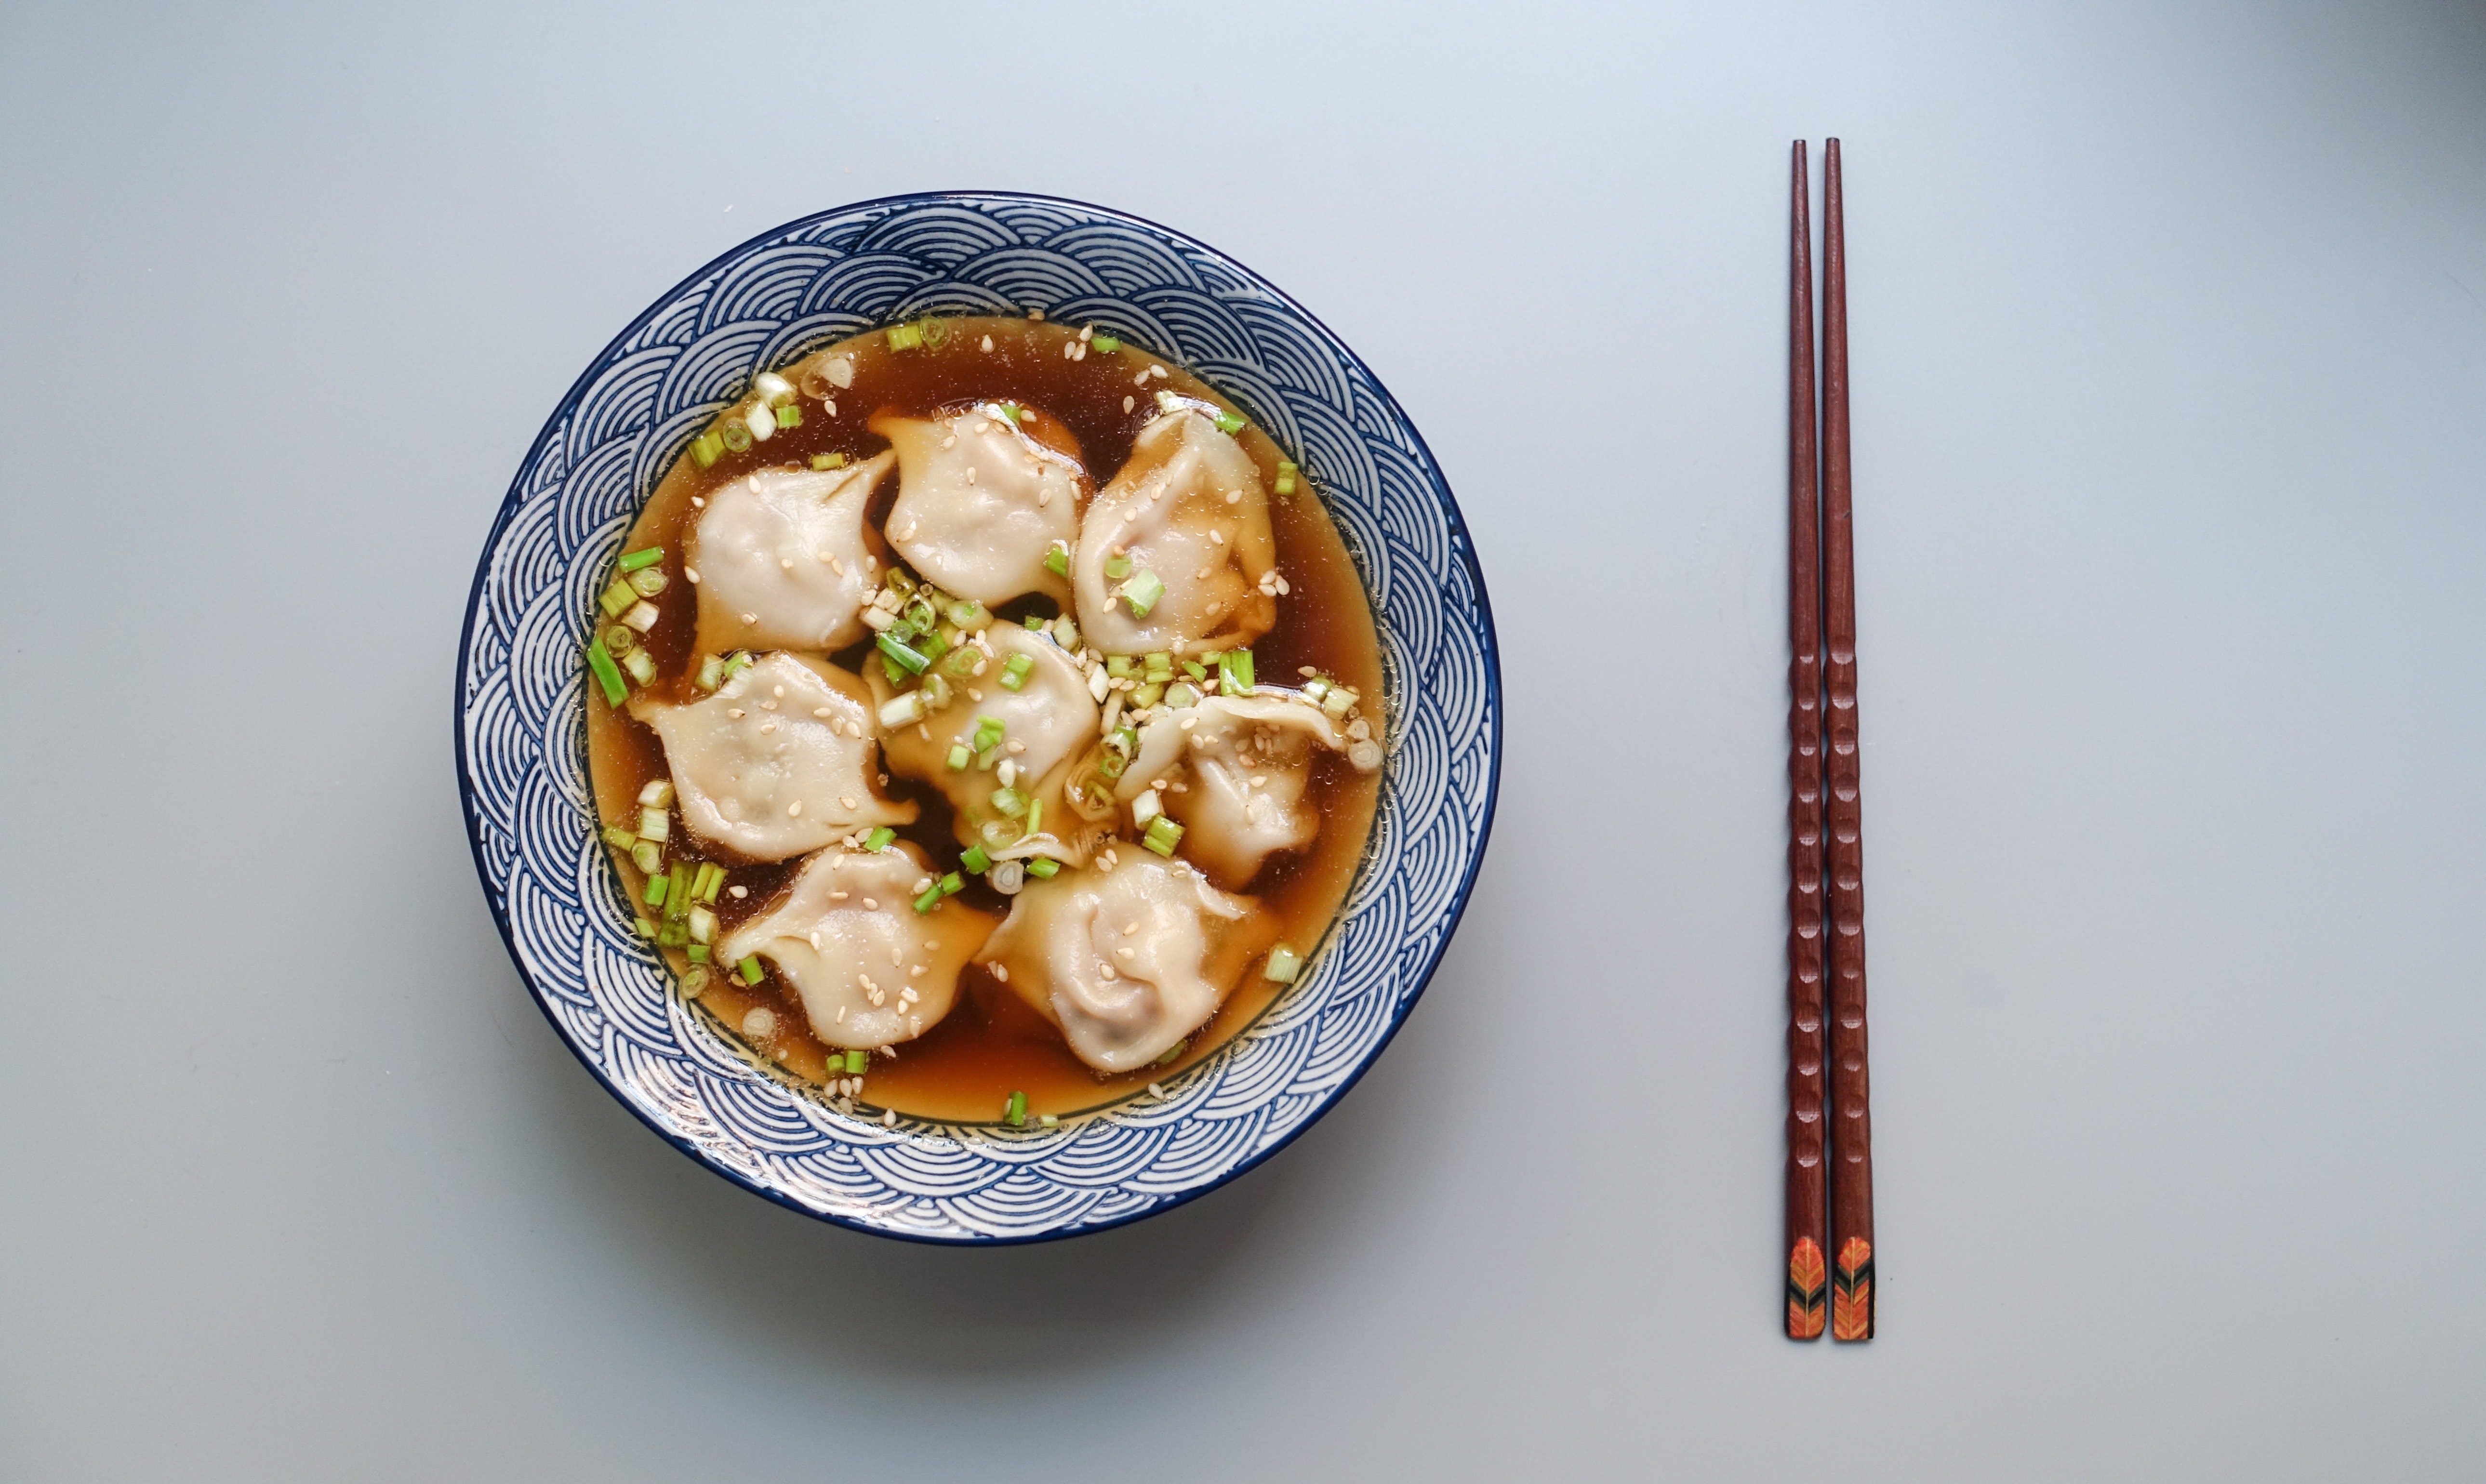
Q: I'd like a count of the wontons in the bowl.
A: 8